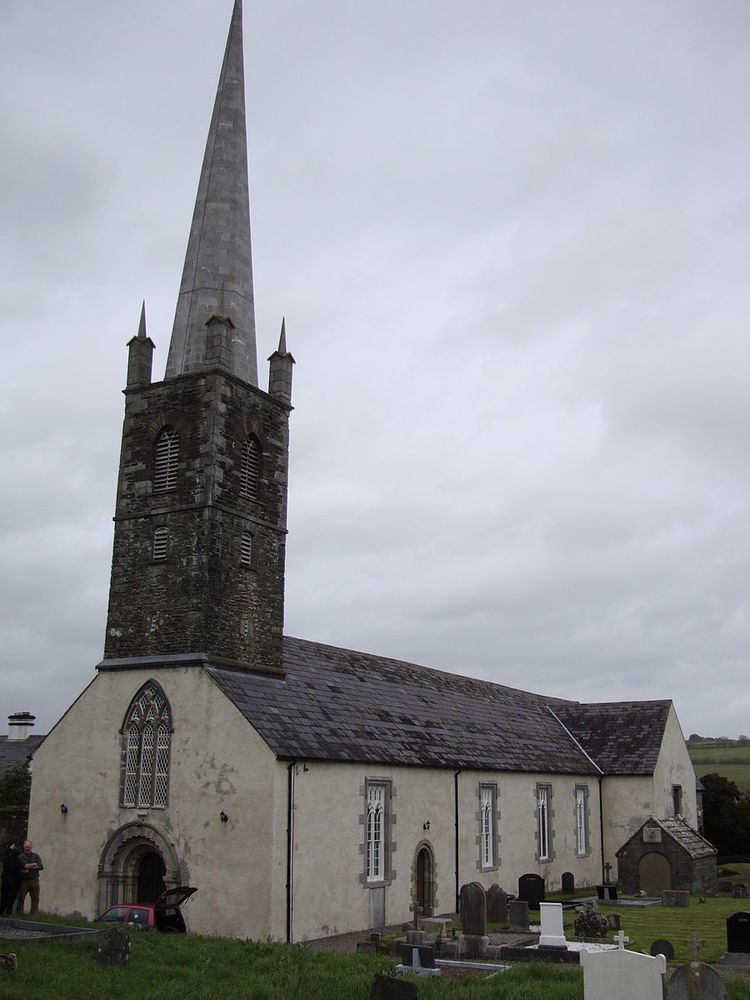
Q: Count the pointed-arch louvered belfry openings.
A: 2